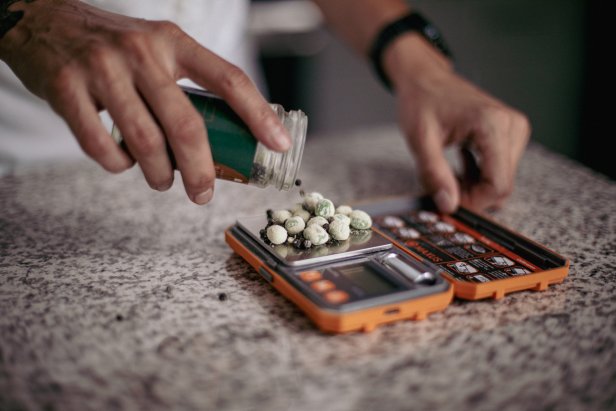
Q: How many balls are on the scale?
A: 13